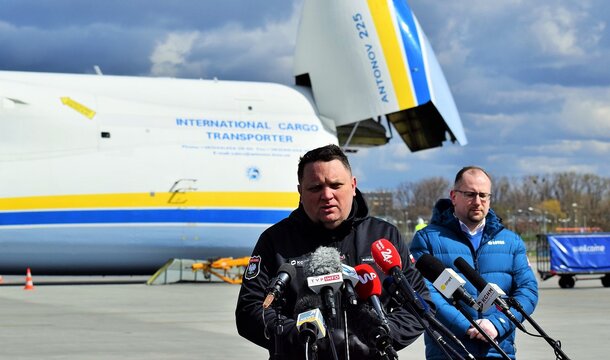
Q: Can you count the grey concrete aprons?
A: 1